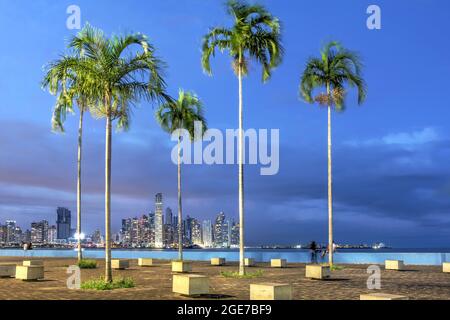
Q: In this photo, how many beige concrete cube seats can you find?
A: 15